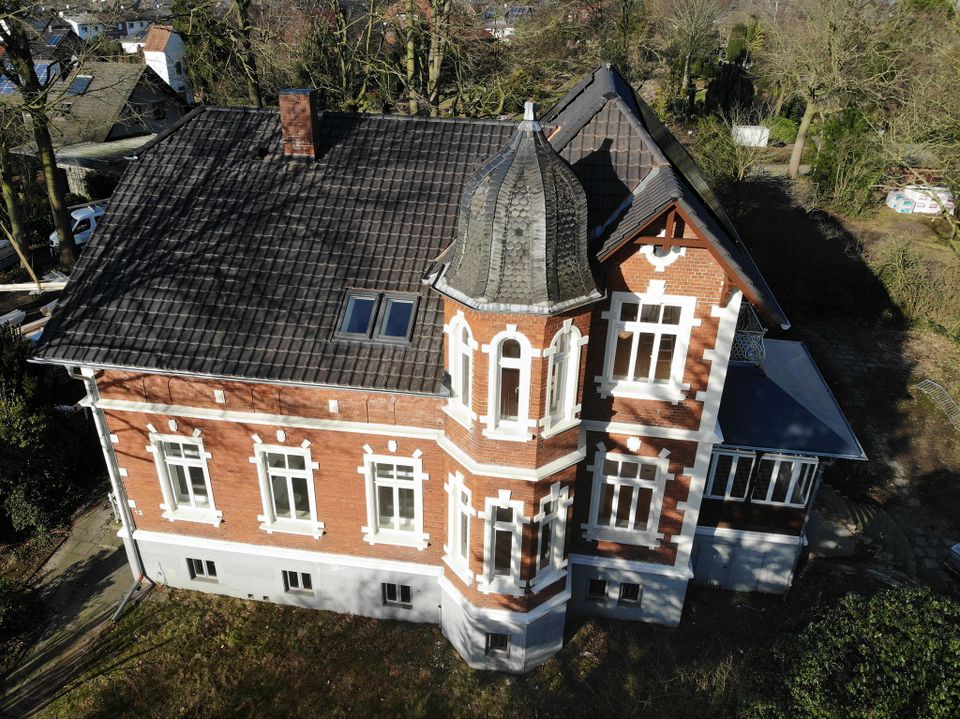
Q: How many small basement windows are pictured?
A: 6